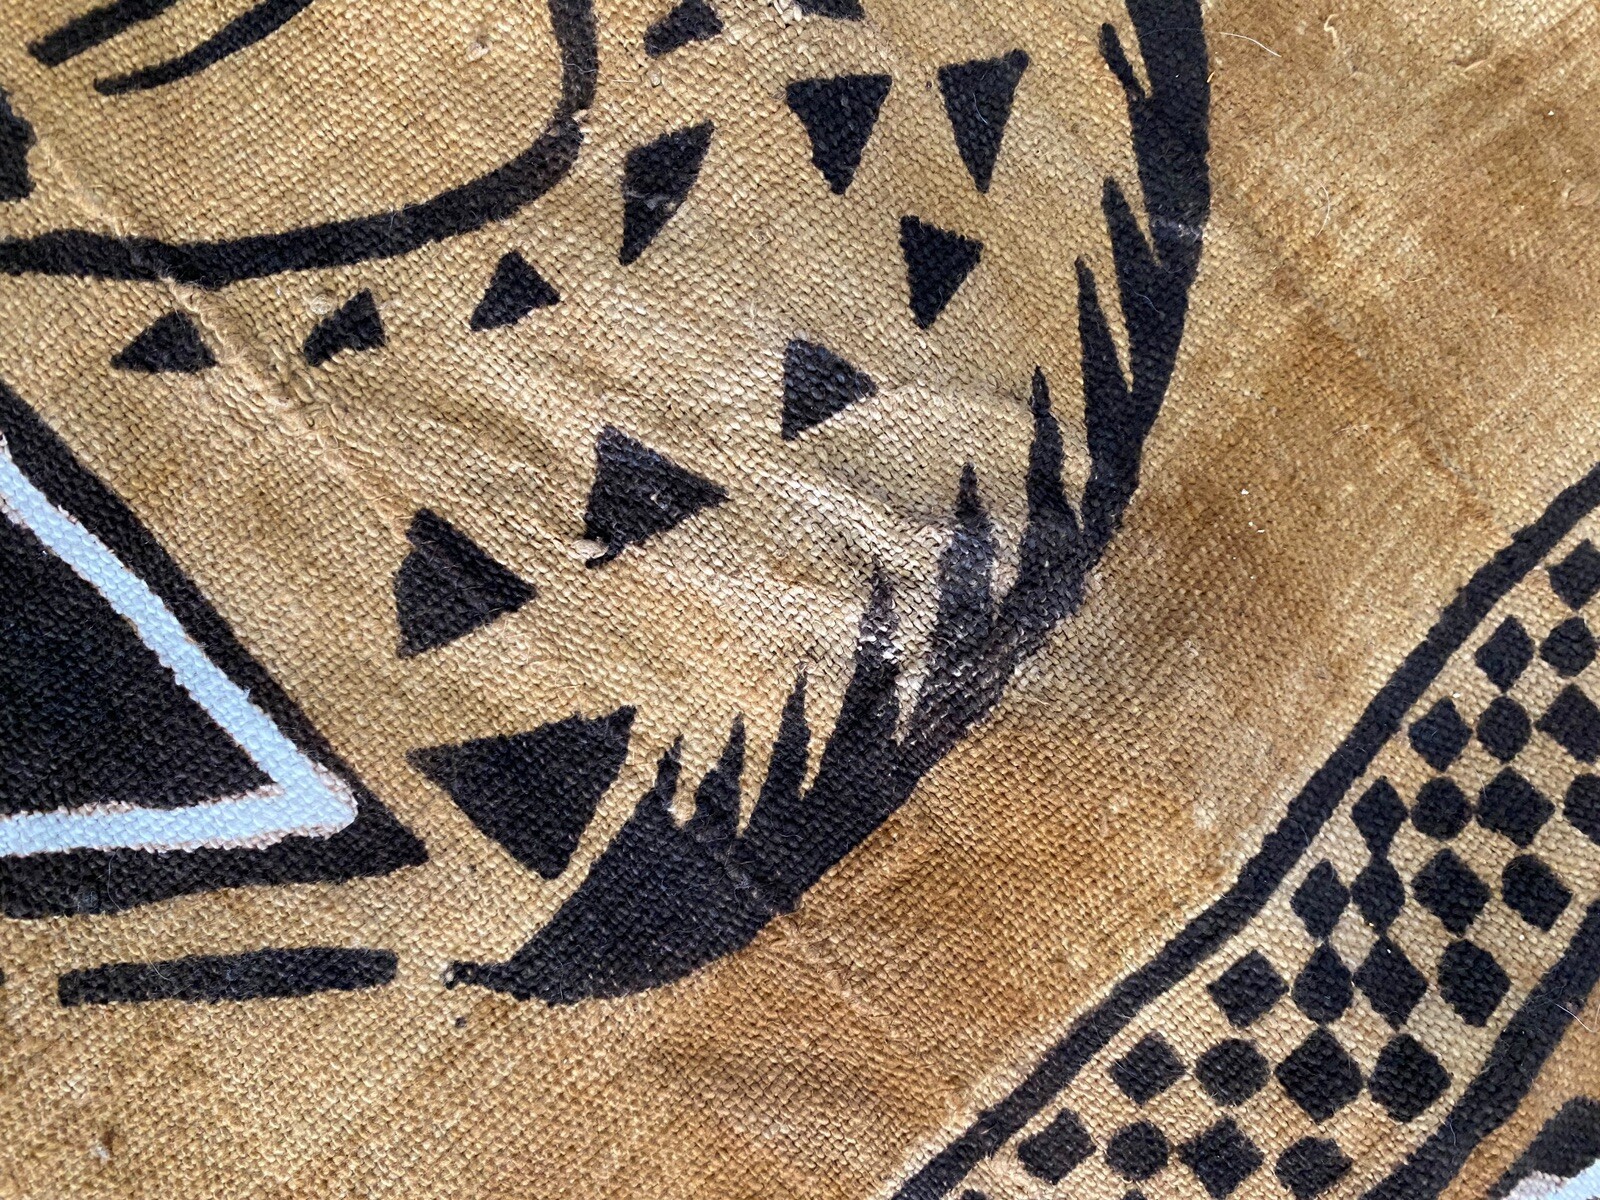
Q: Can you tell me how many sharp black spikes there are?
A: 9